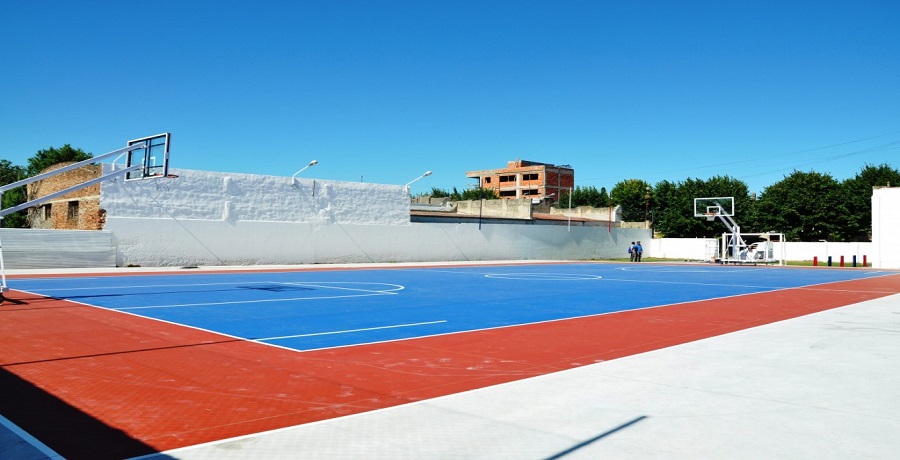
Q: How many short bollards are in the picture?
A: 5